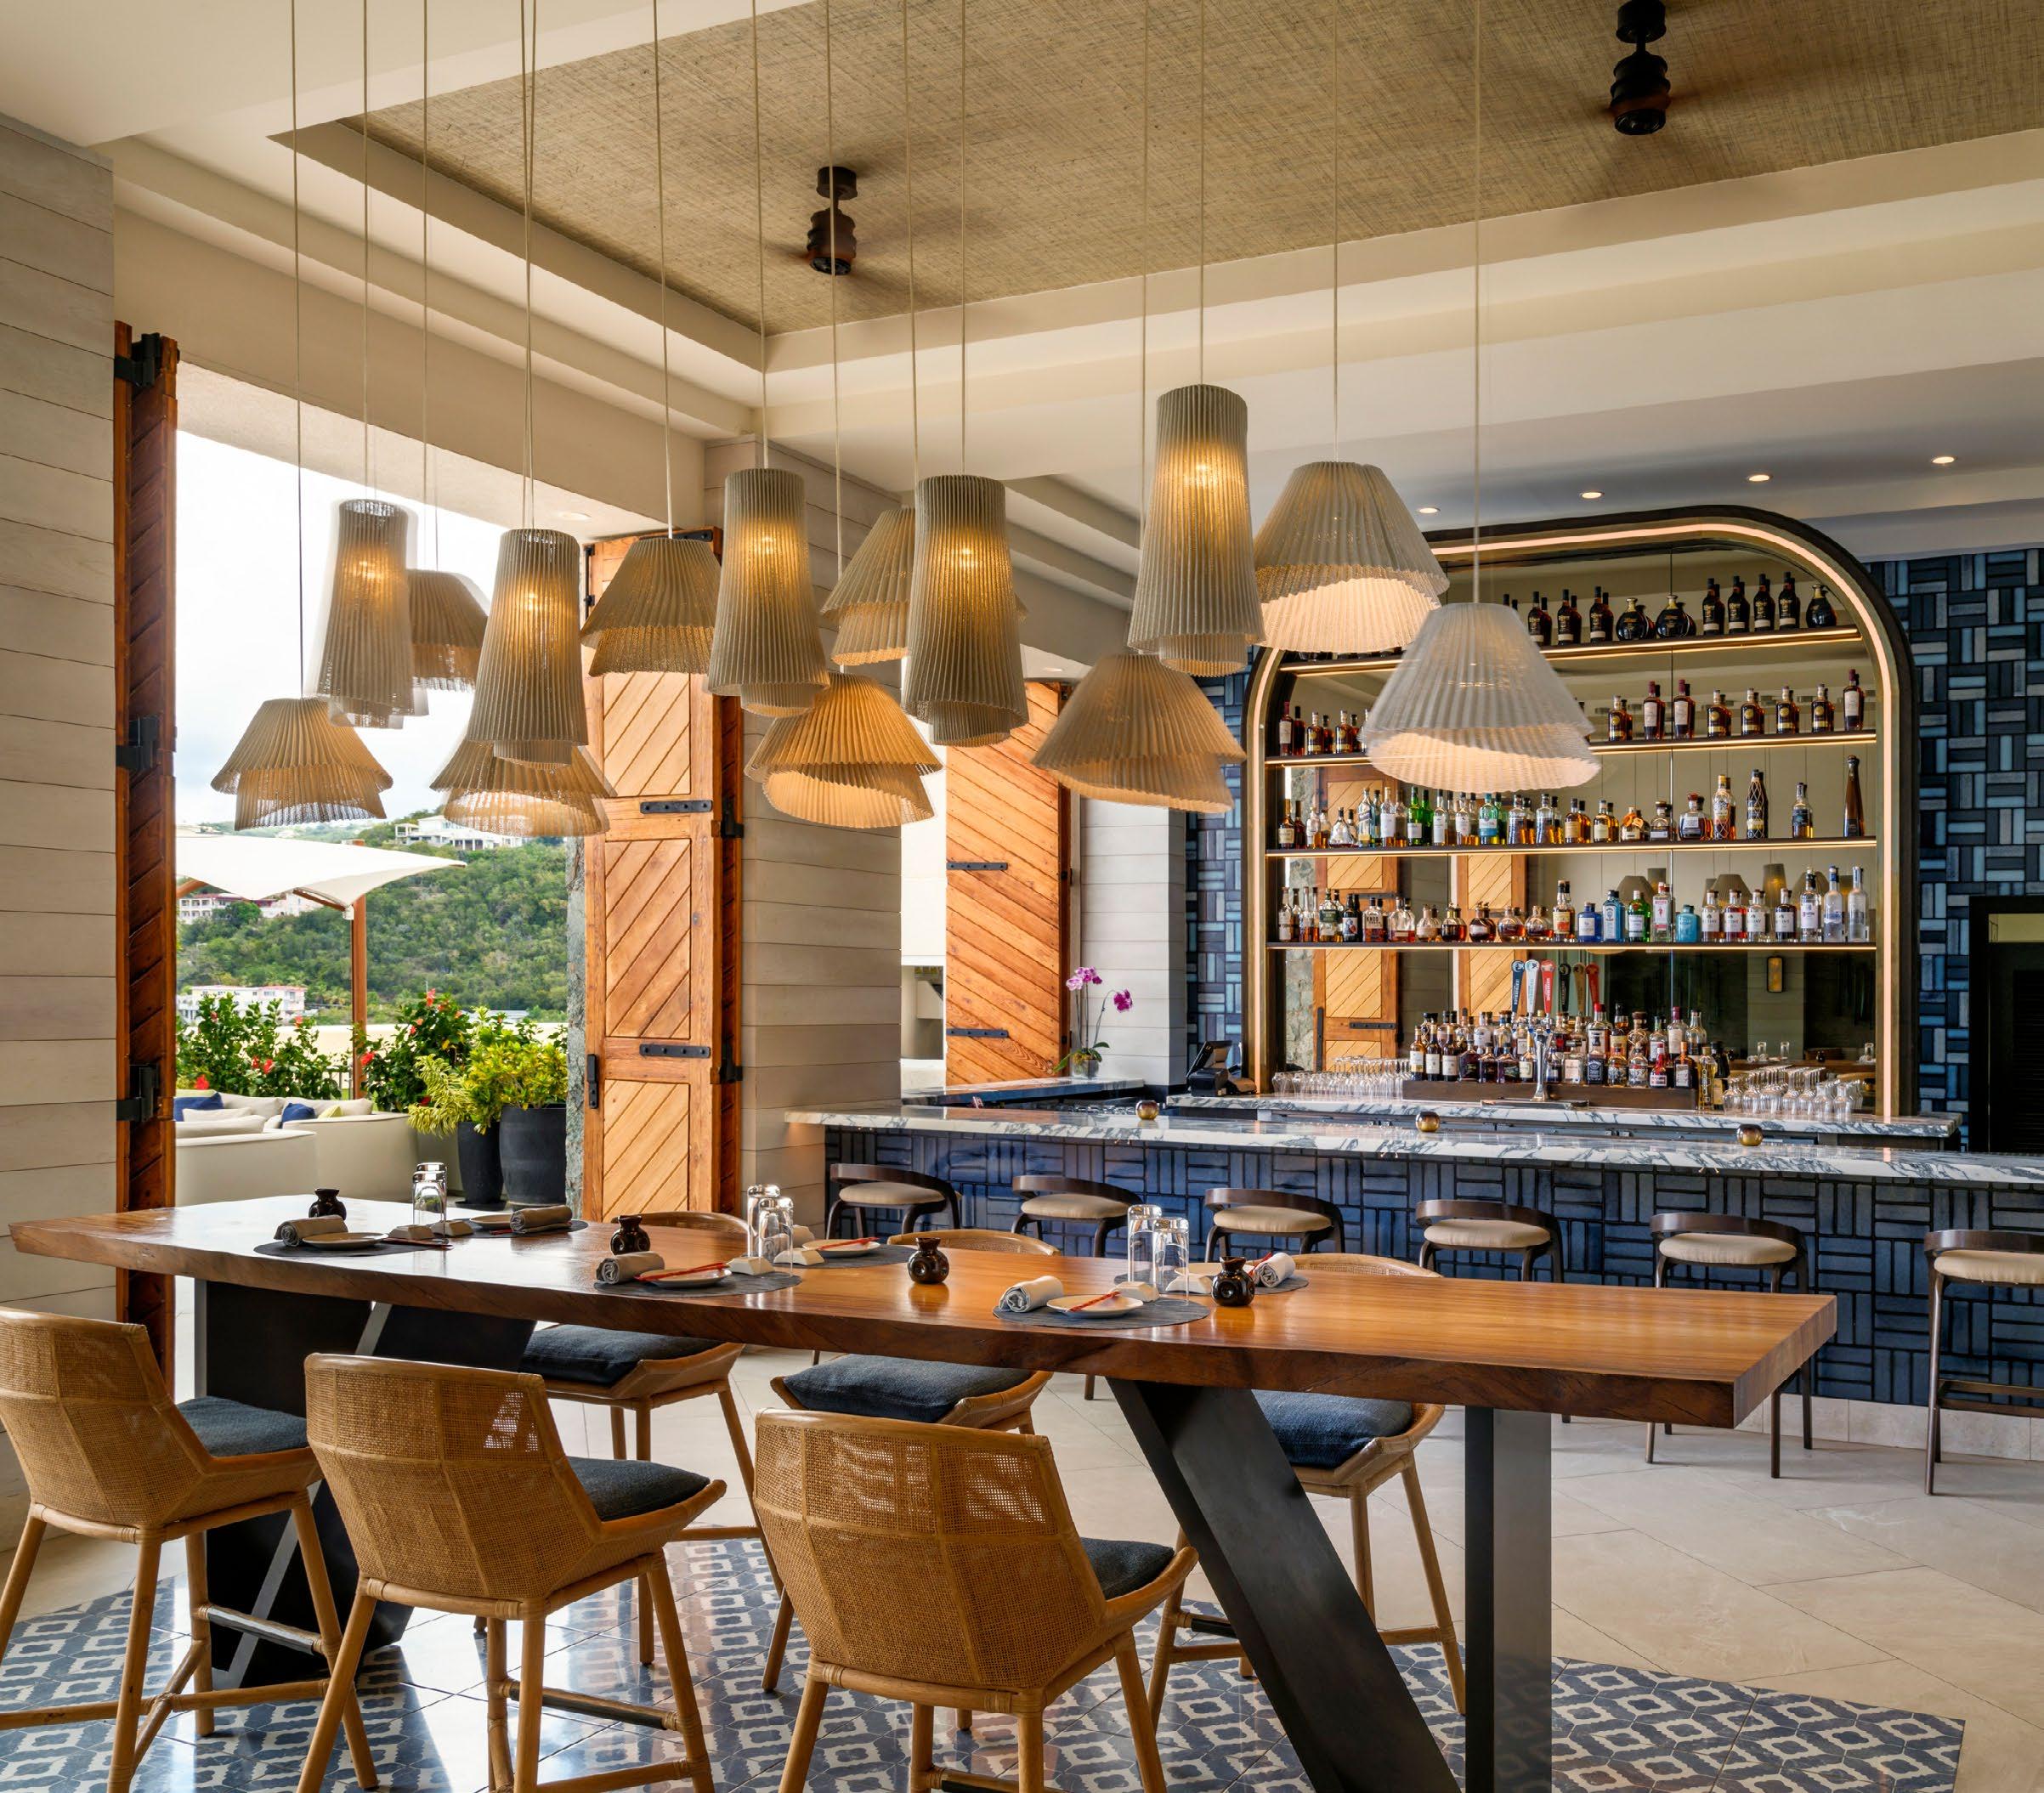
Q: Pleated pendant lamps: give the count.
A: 14